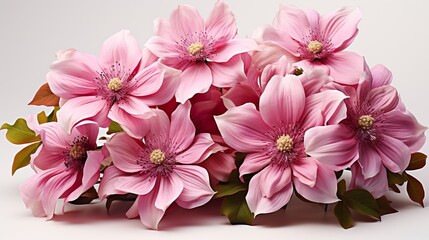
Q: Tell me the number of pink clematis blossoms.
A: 7